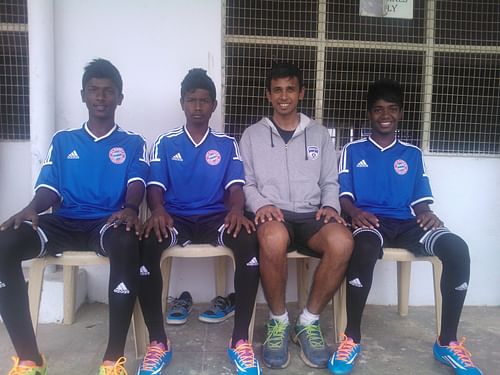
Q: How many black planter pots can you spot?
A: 0